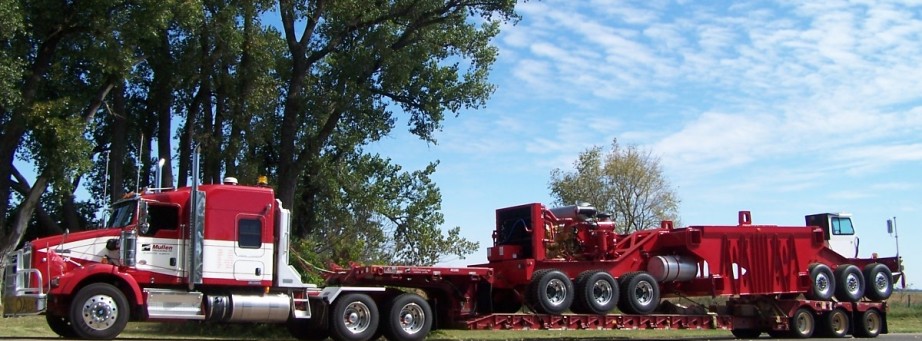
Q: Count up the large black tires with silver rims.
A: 9